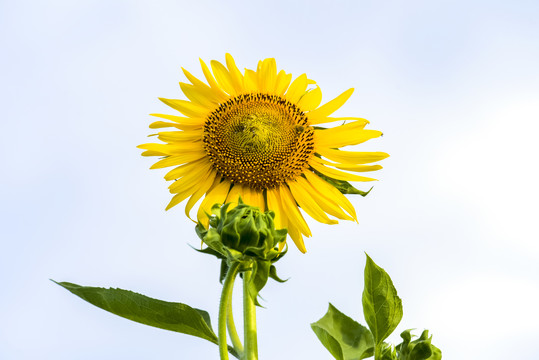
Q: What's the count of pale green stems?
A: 3